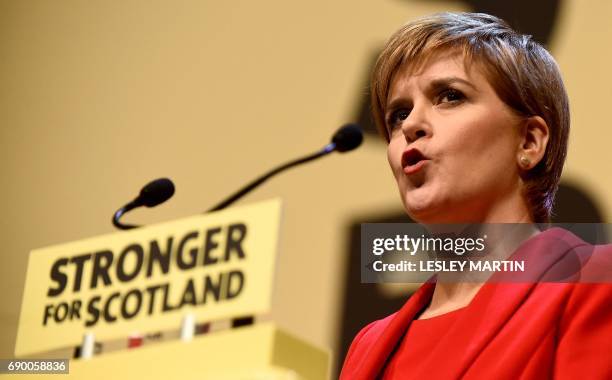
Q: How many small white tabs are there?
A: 2